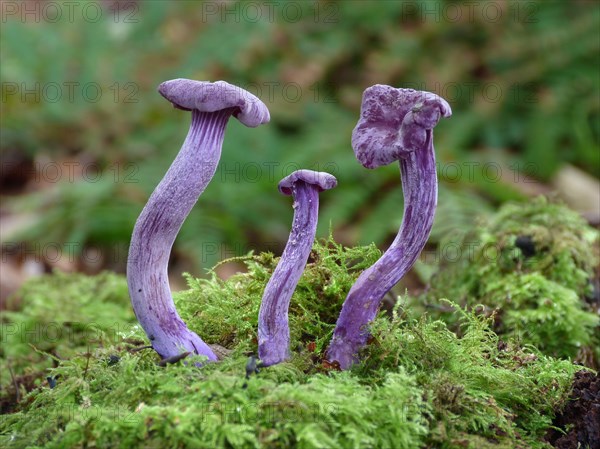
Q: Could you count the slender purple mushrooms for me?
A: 3